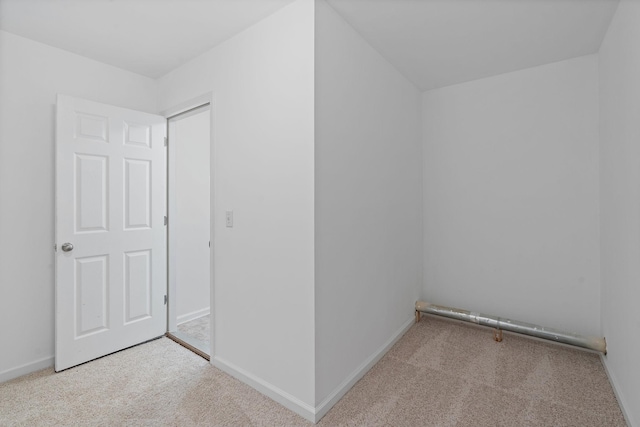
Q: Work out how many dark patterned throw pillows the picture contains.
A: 0